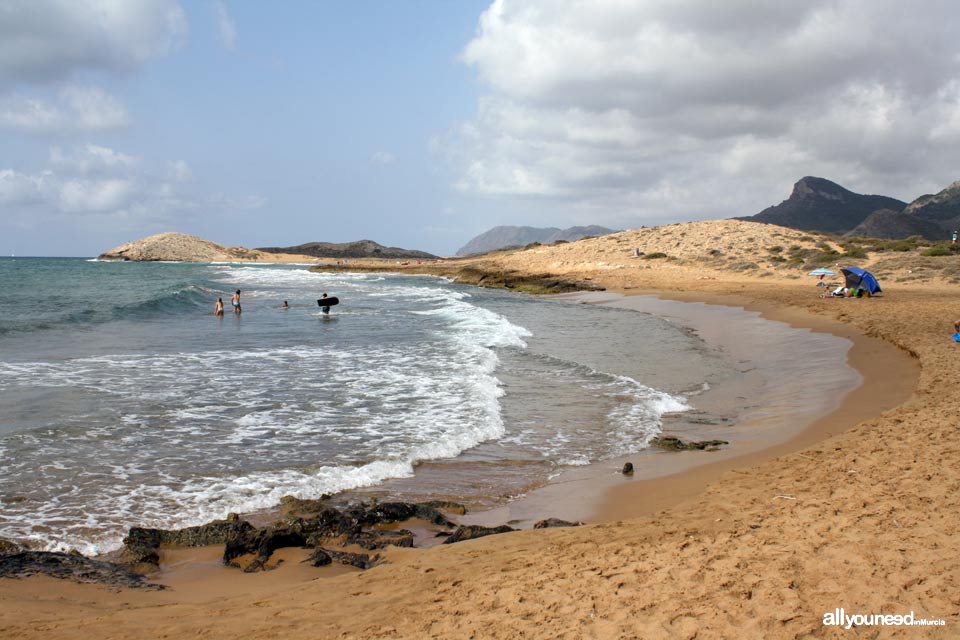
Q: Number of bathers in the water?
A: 4